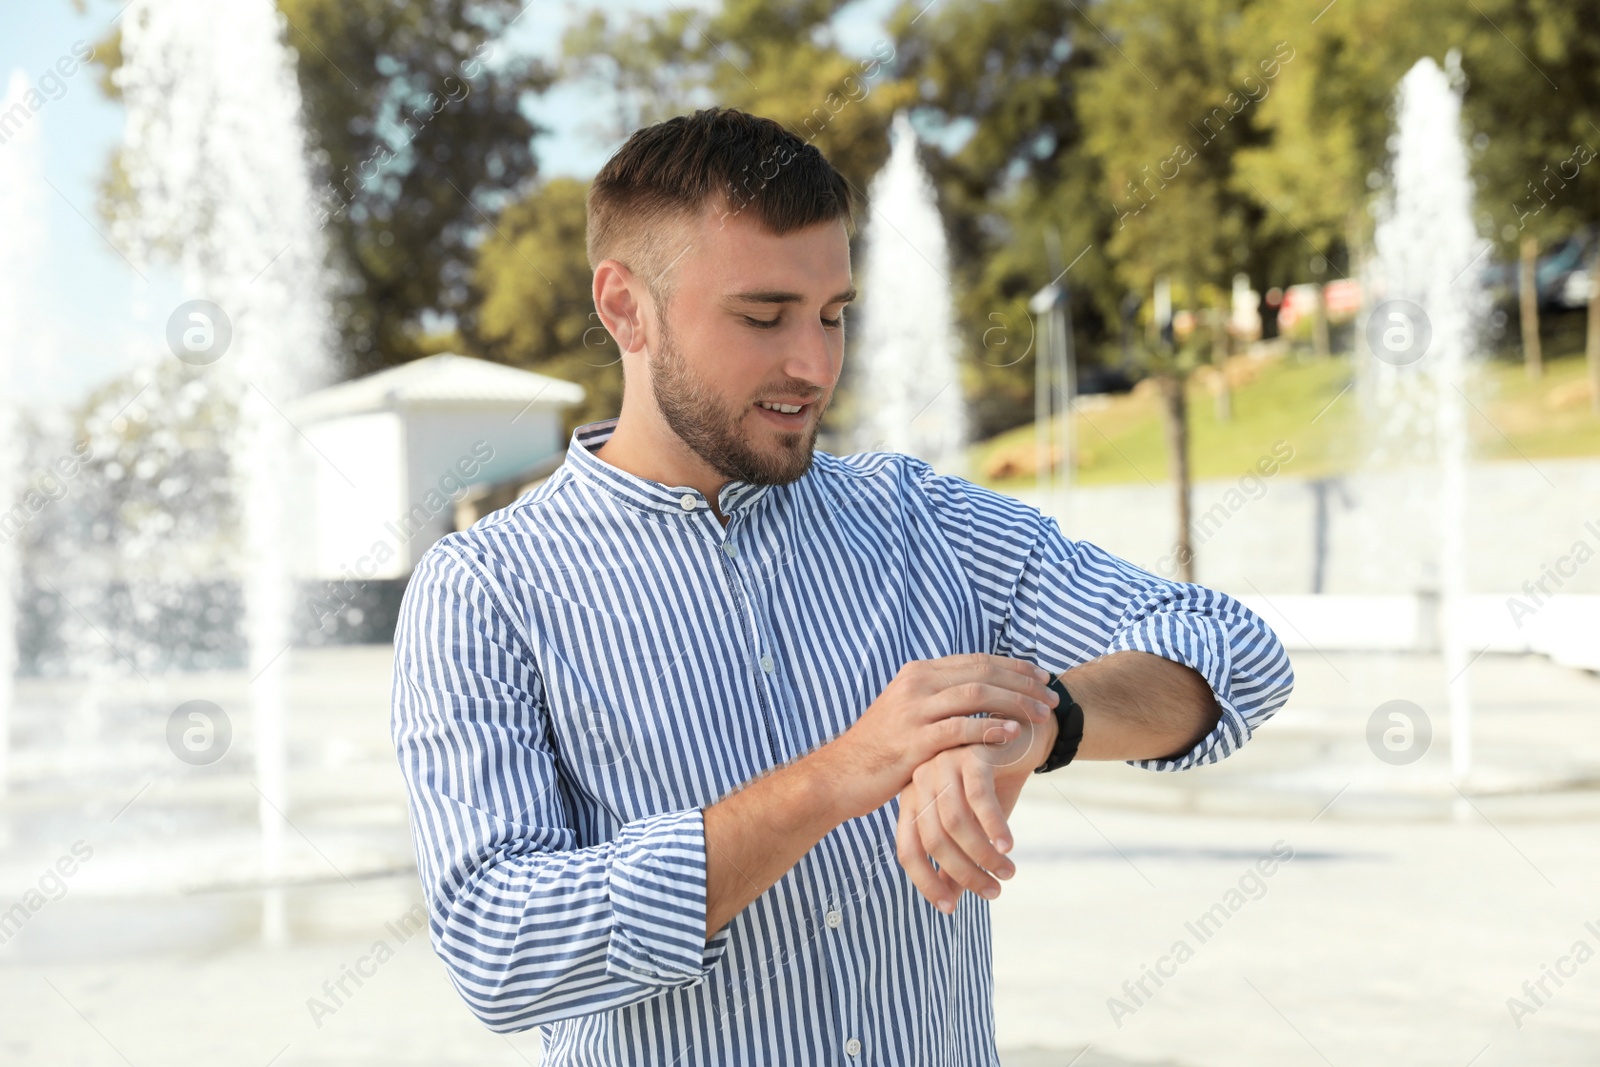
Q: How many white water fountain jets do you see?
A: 4